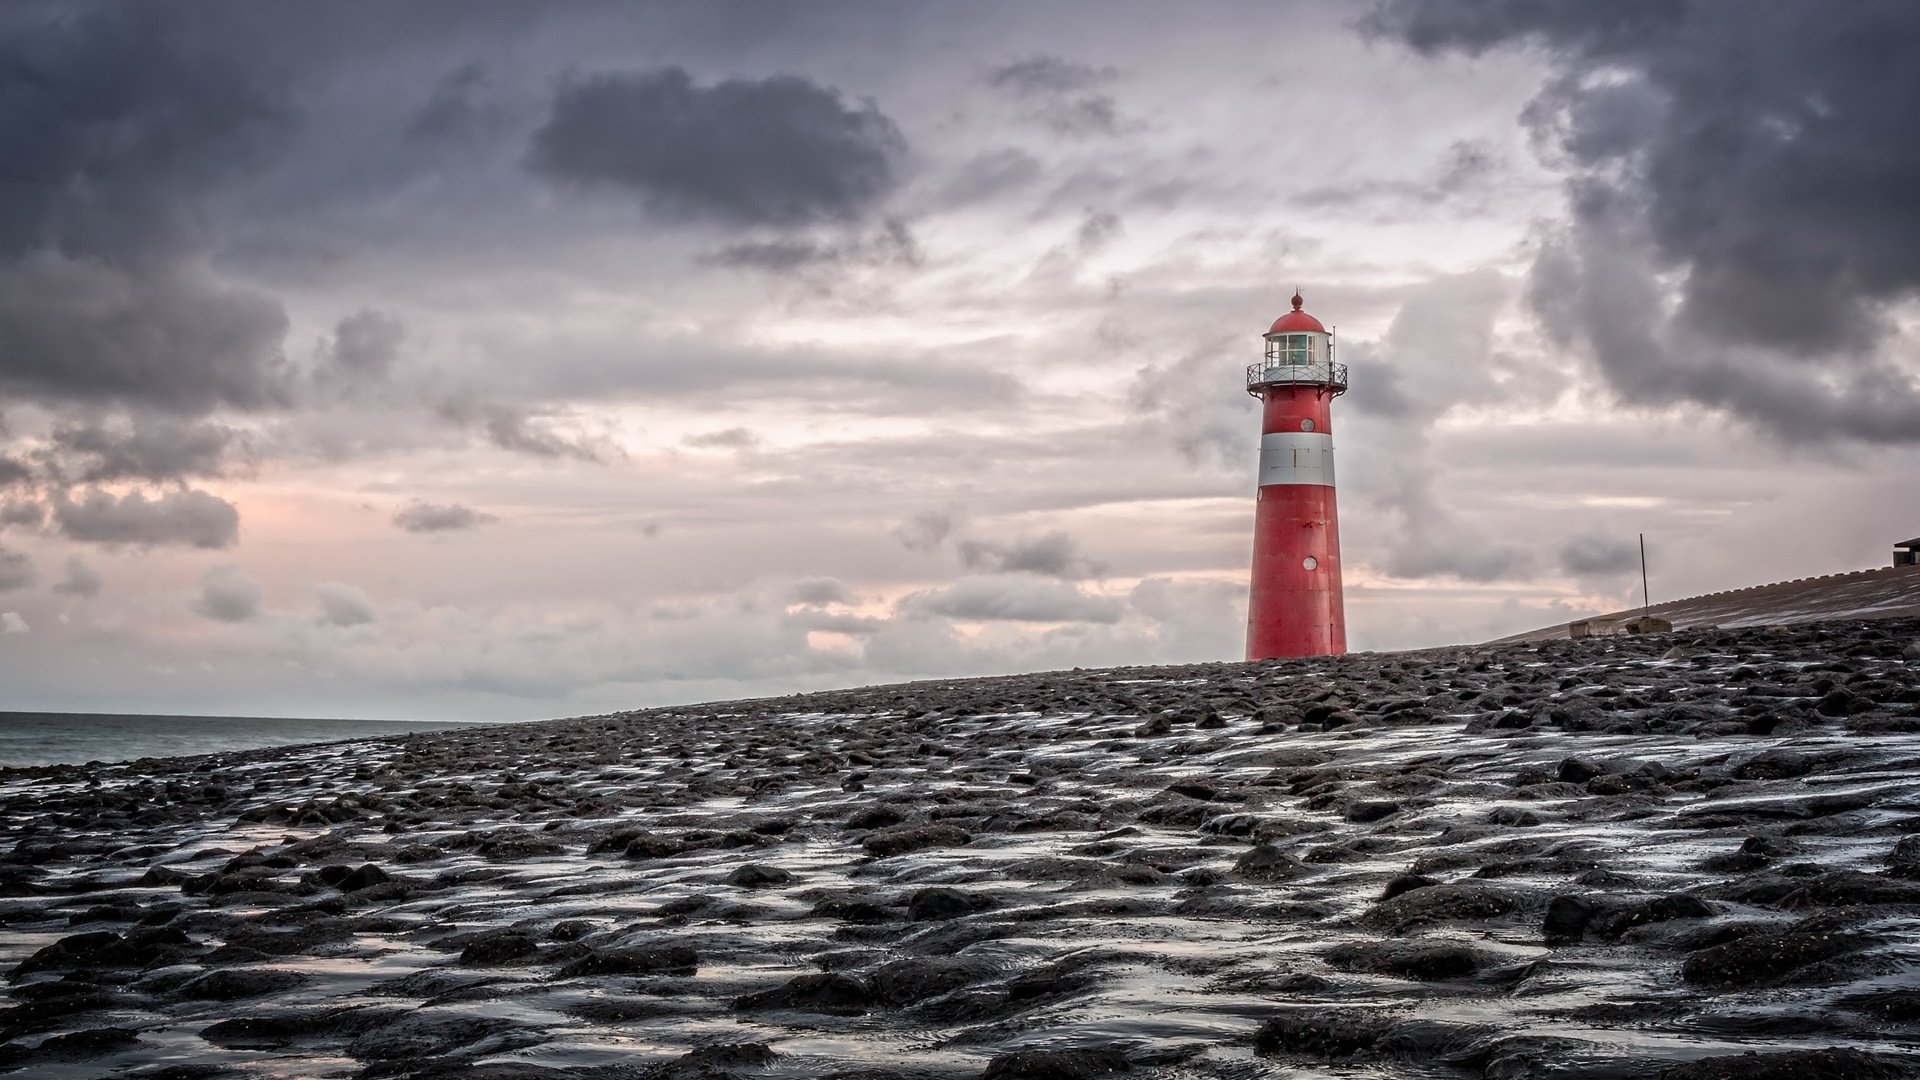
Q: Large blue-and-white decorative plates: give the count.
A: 0